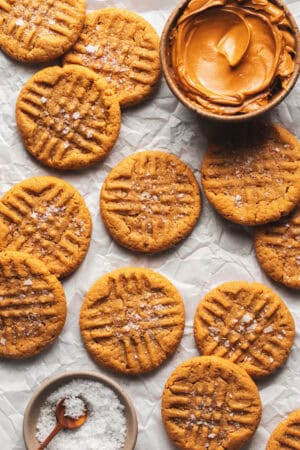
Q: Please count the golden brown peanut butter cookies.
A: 12